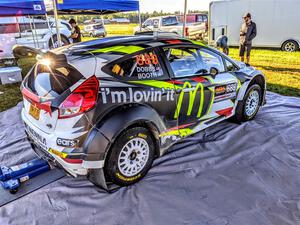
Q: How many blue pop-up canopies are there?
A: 2